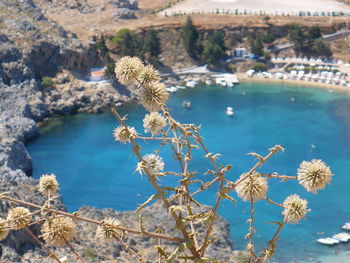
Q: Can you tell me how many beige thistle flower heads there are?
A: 14